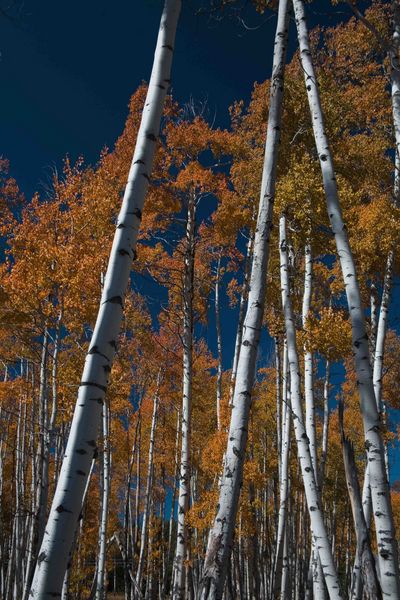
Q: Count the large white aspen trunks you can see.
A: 3